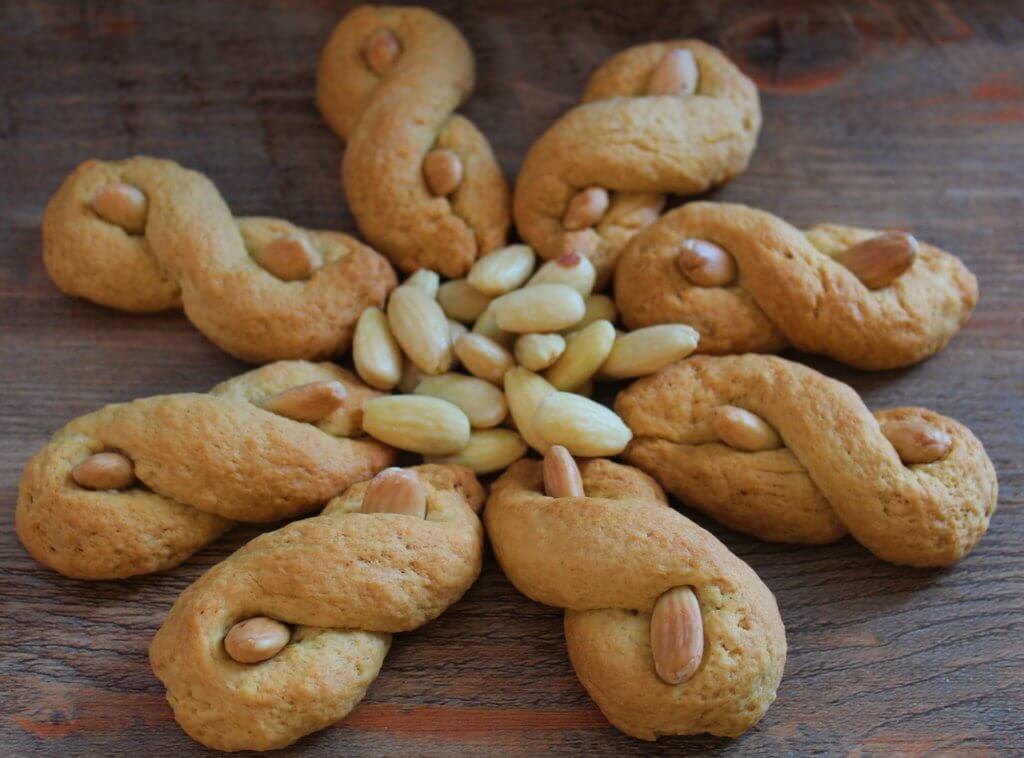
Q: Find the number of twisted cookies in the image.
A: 8